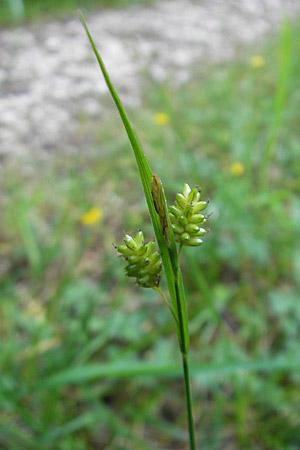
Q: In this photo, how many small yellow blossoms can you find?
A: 4